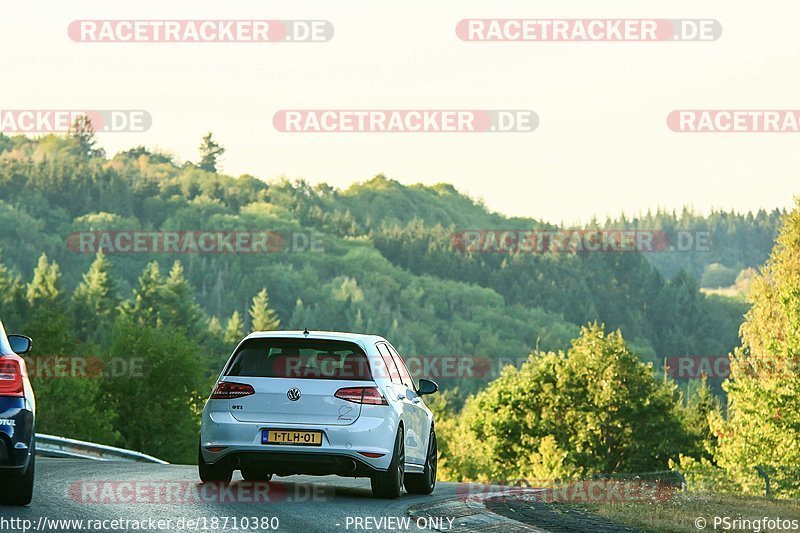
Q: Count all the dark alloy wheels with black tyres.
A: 2